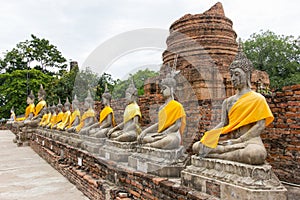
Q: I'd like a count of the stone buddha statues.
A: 13